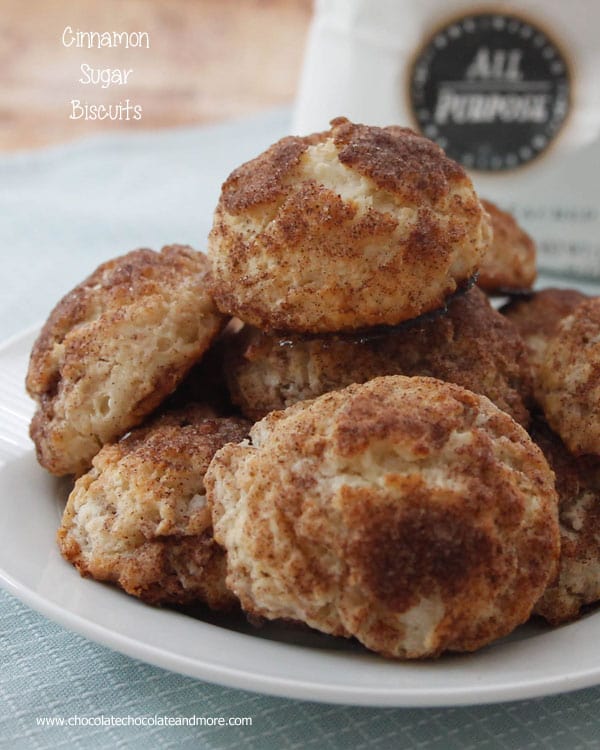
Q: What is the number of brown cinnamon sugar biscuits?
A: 9